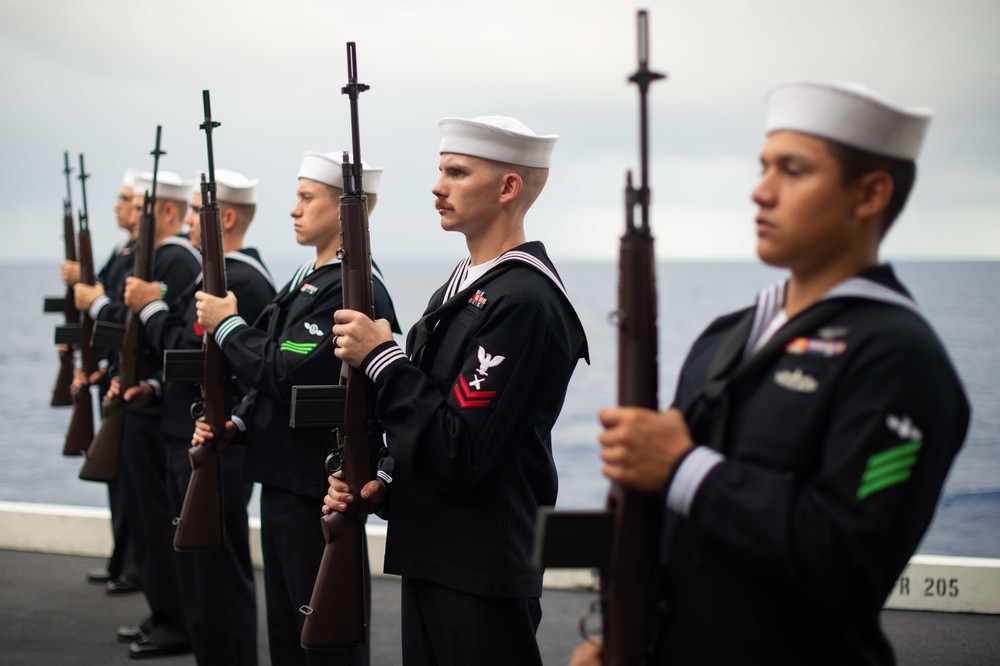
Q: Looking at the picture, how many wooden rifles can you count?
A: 6